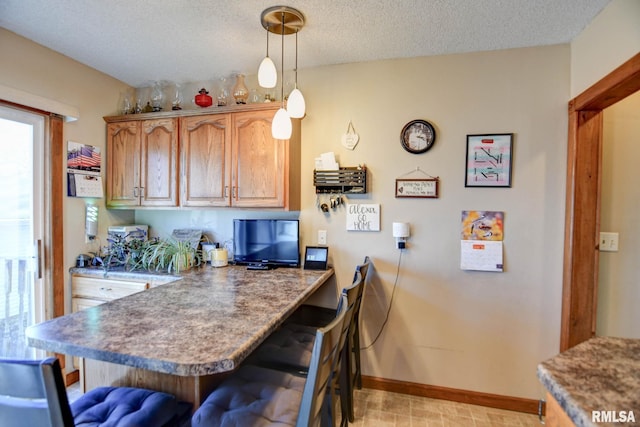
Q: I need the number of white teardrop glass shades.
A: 3